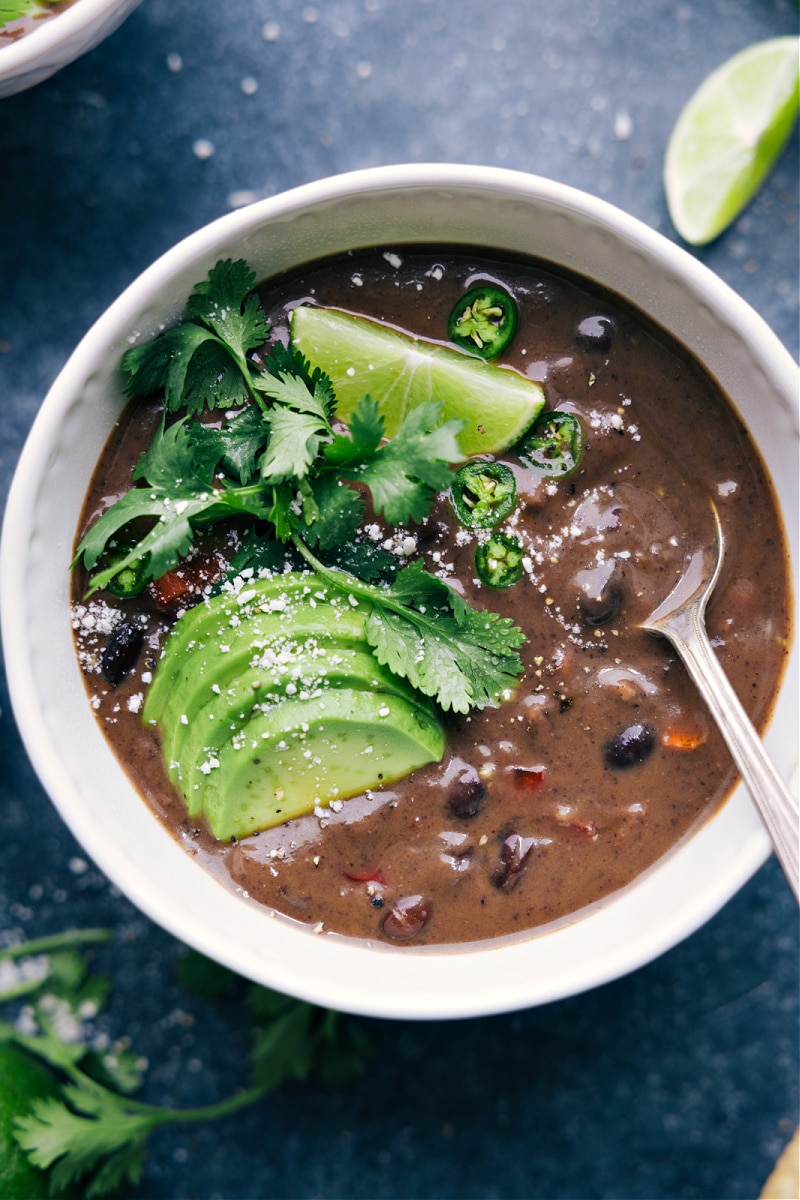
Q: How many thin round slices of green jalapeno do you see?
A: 5